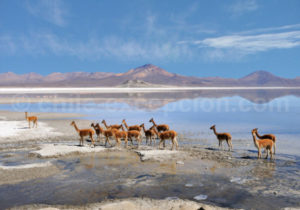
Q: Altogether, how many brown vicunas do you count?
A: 14